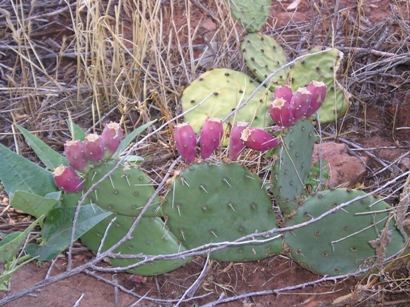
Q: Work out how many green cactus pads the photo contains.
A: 9